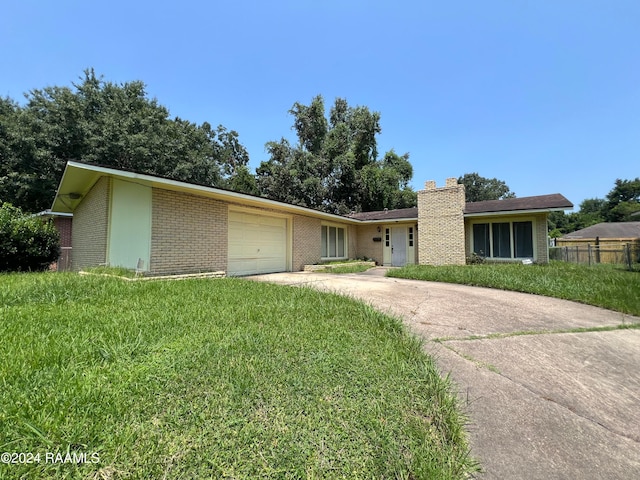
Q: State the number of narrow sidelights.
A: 2